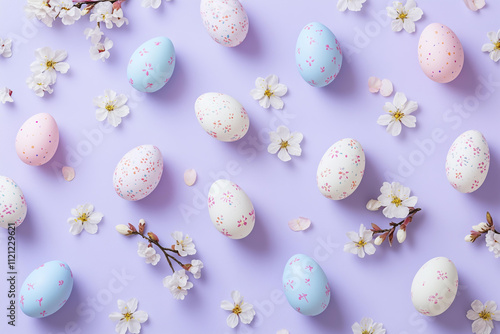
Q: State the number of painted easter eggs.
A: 14